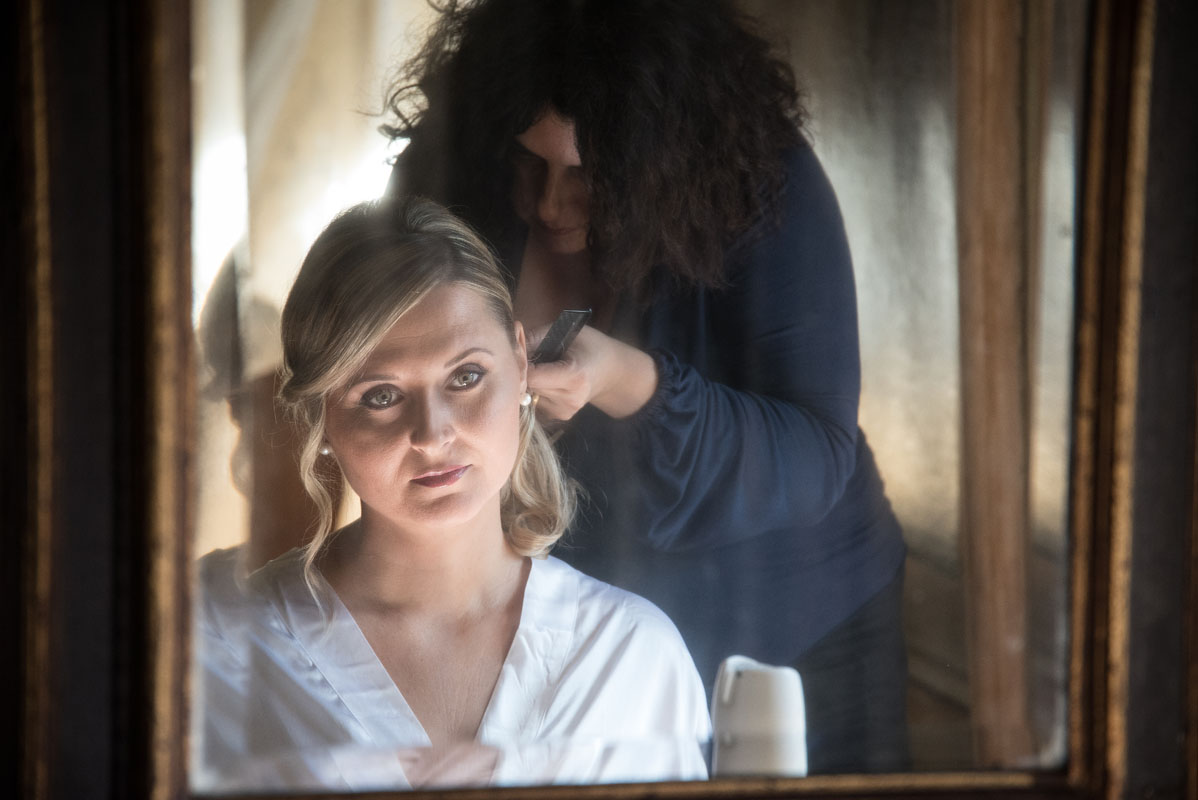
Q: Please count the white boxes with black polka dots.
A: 0